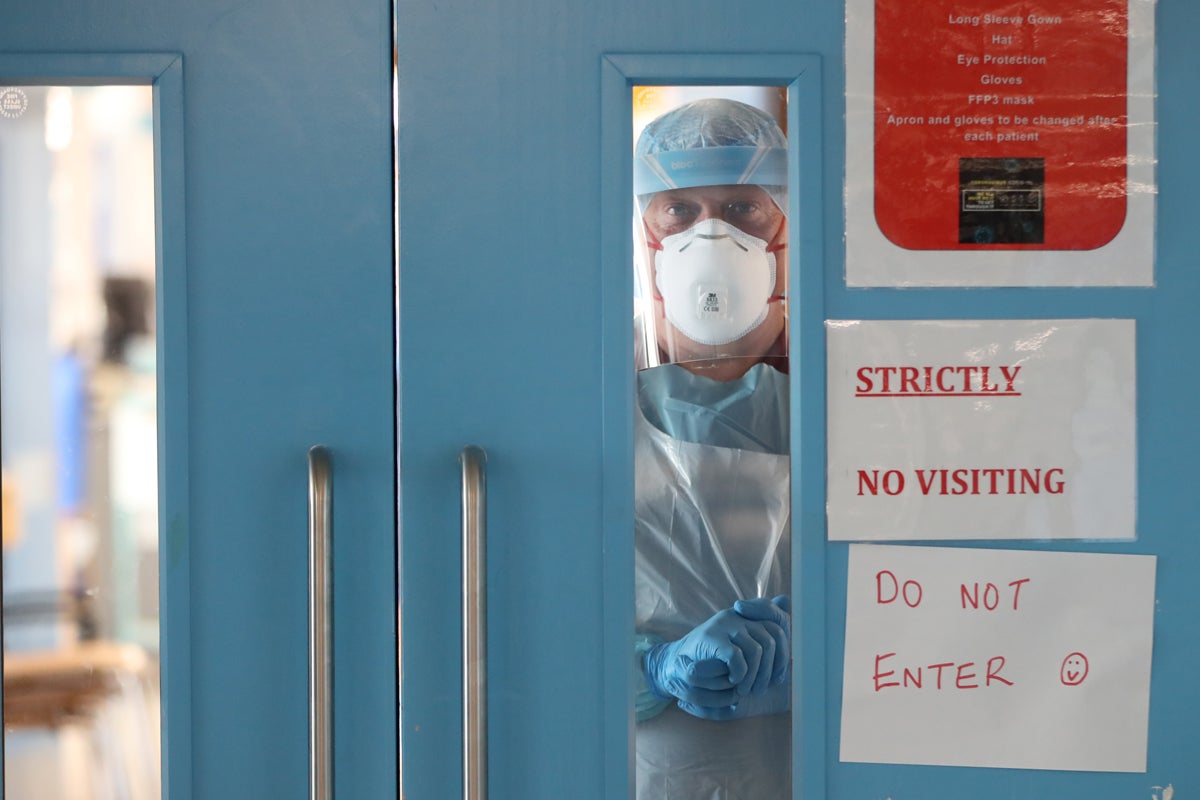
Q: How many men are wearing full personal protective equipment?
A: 1